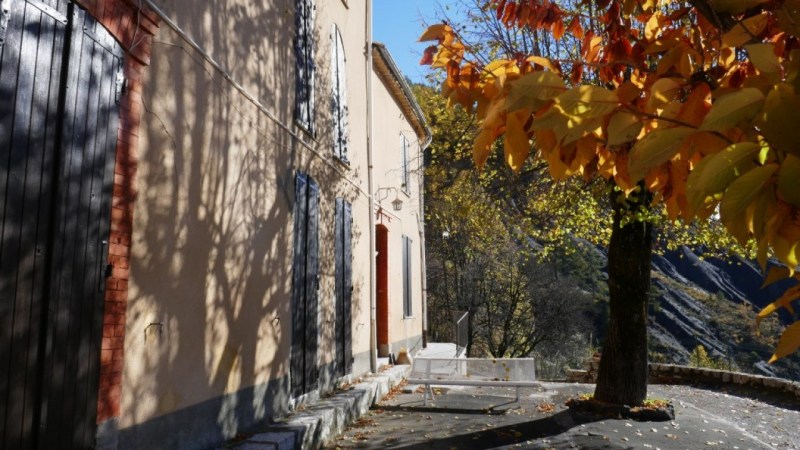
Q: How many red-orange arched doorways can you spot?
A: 1